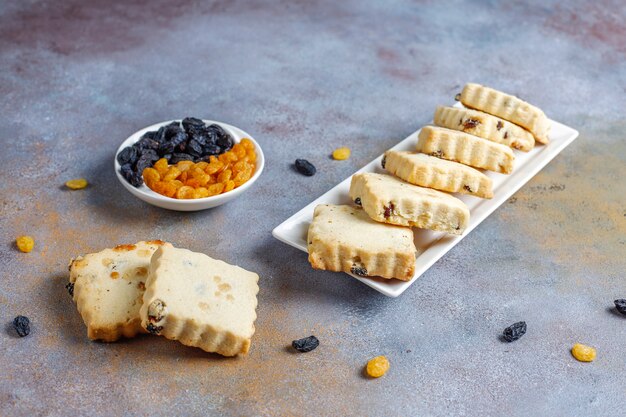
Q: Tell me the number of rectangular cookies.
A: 8